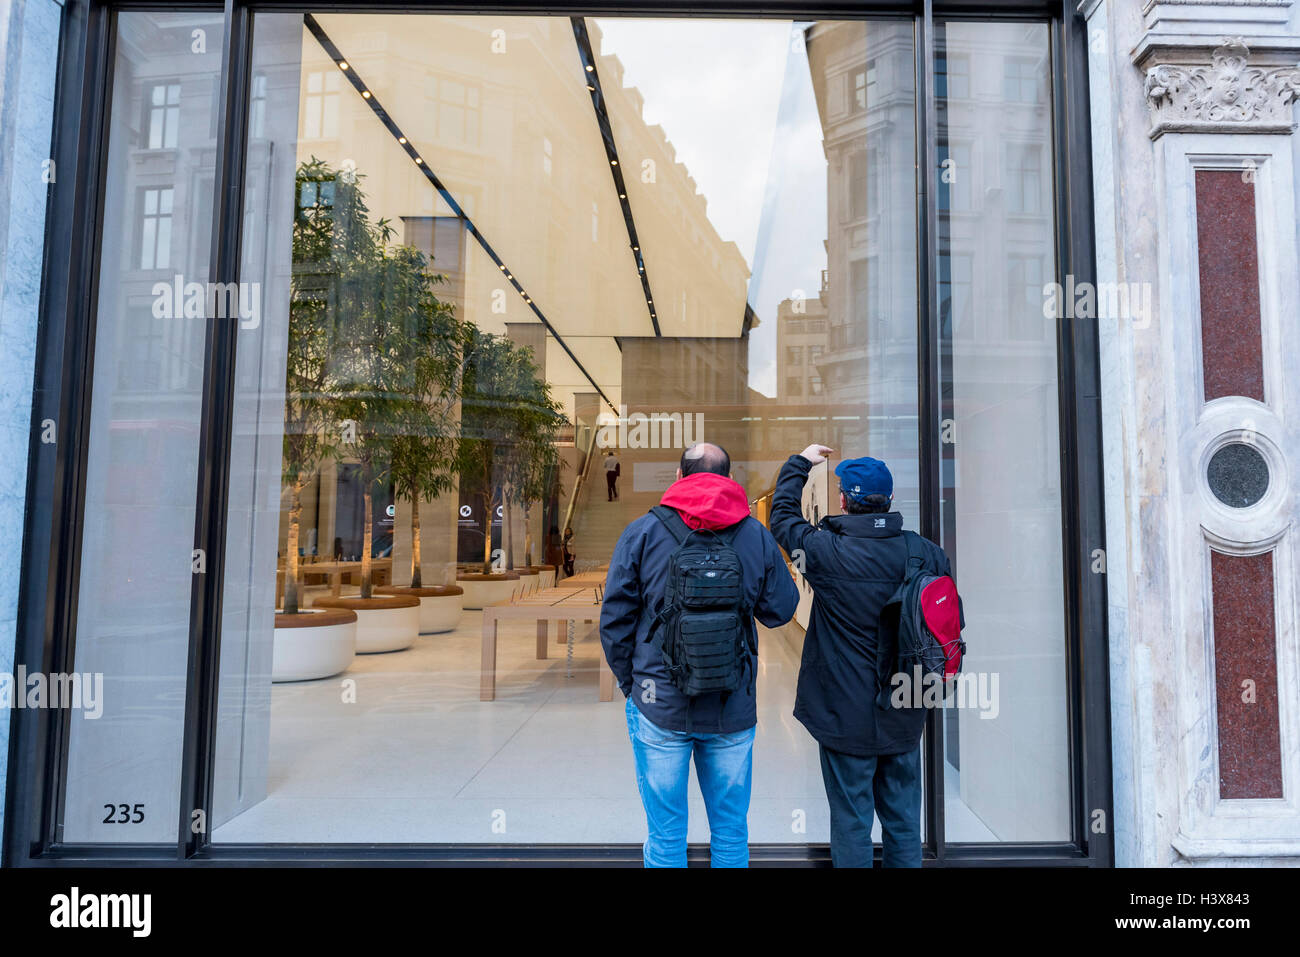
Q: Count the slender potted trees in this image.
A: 6